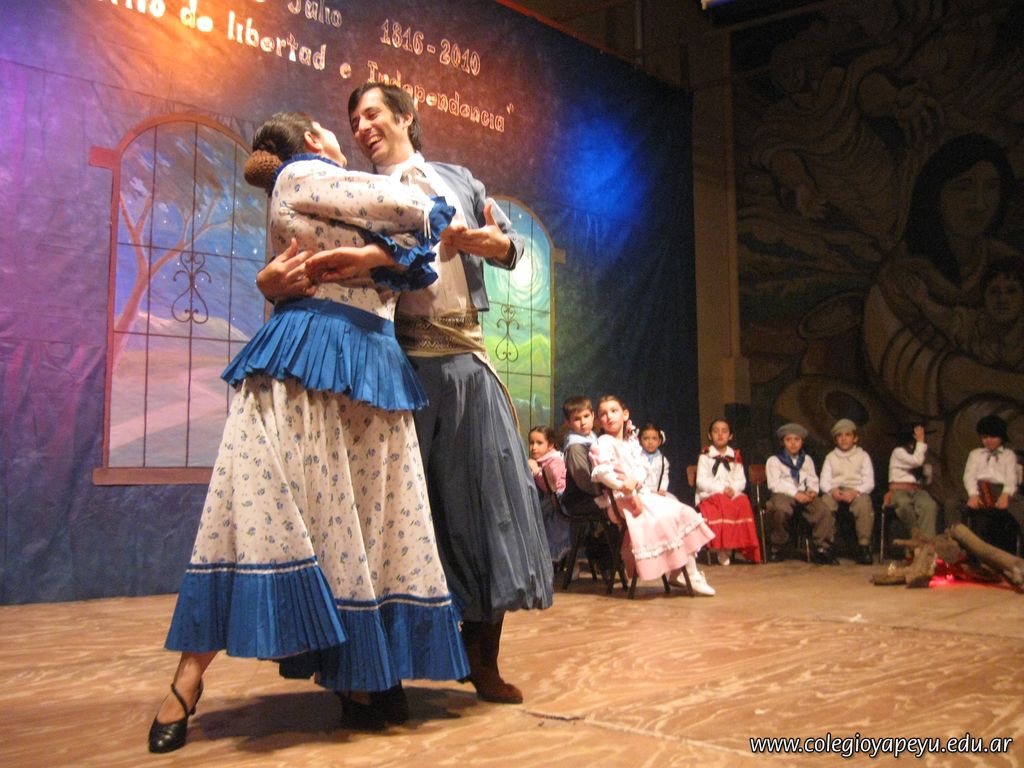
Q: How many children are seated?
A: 9